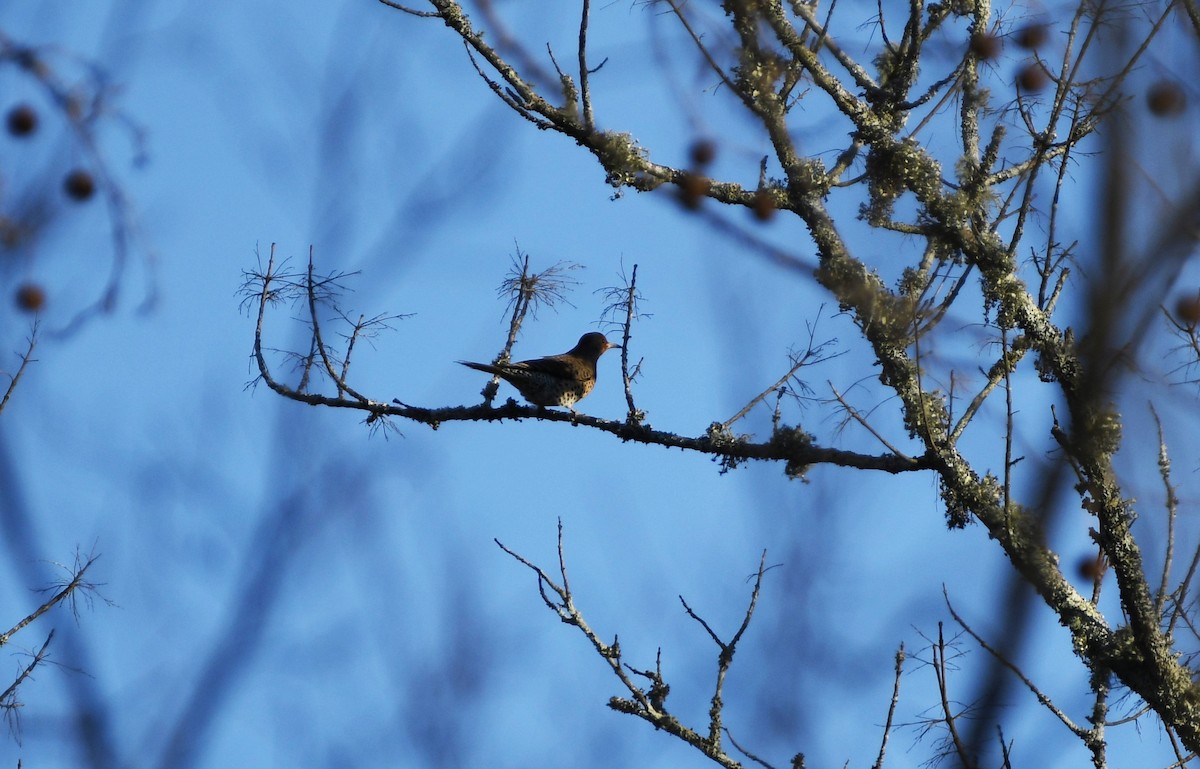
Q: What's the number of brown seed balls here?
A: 12